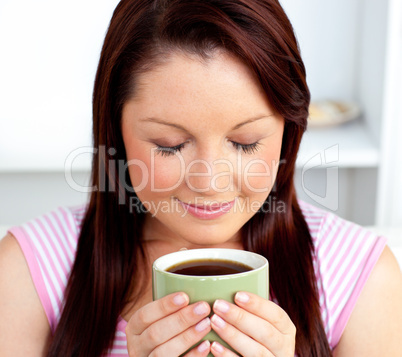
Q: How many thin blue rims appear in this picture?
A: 0